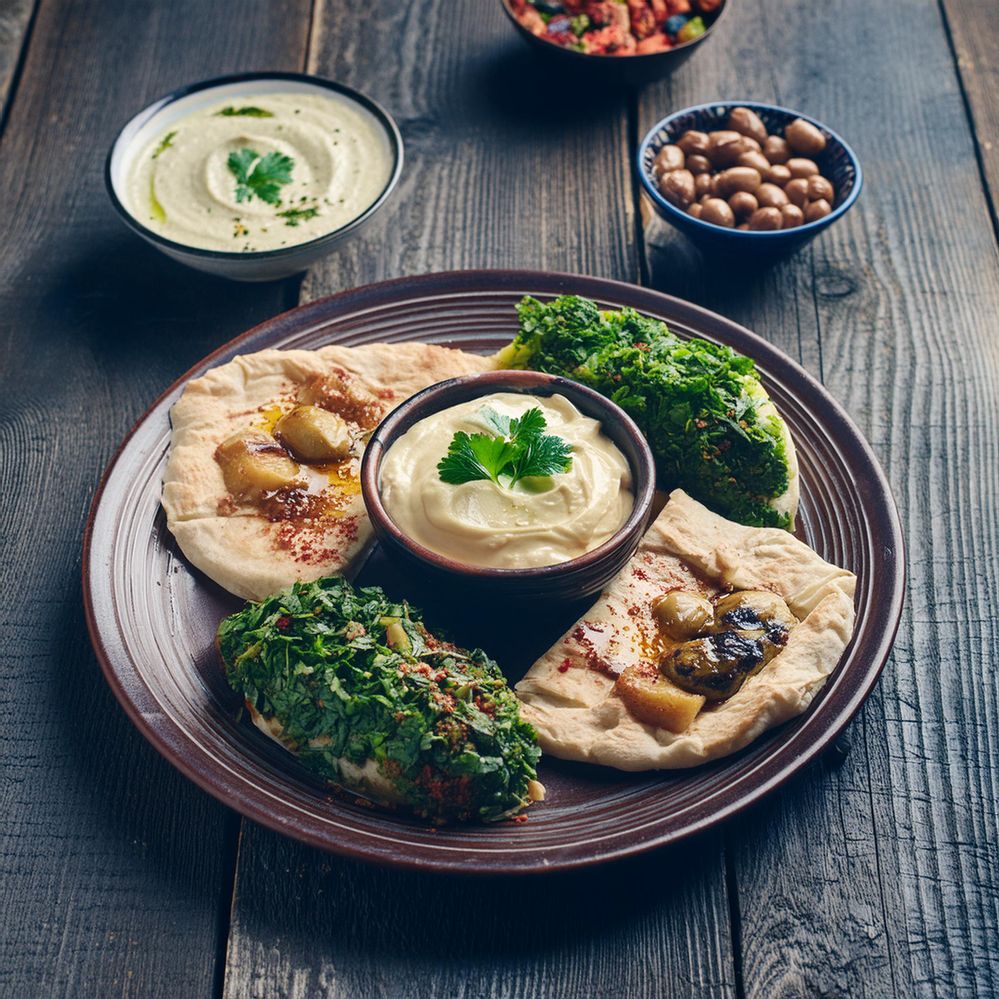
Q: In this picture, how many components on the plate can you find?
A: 5